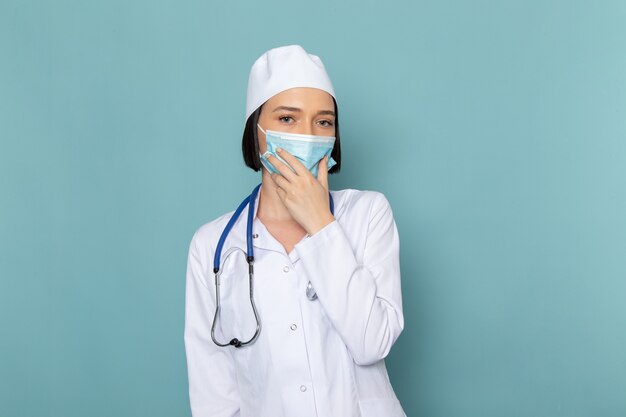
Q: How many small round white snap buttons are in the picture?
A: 3